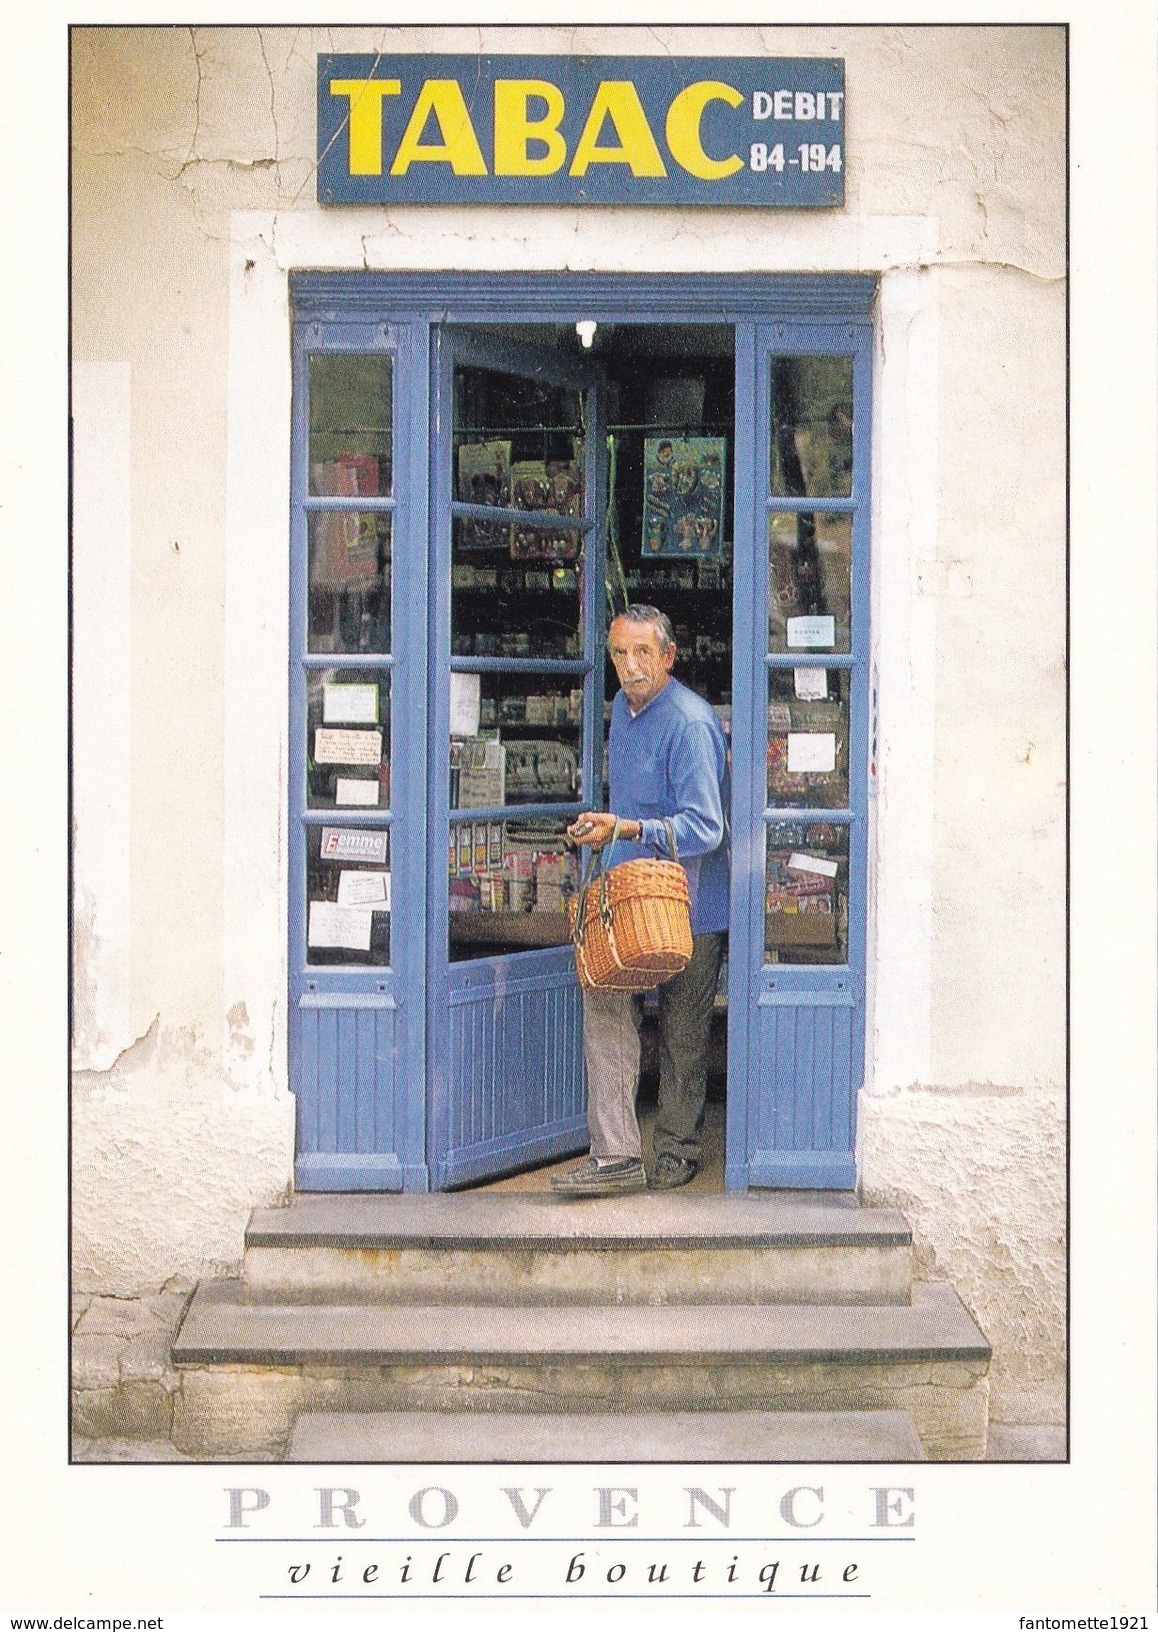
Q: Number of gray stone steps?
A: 3